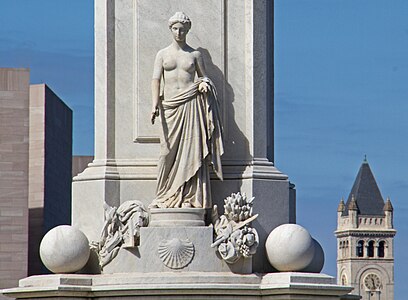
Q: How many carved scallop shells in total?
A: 1